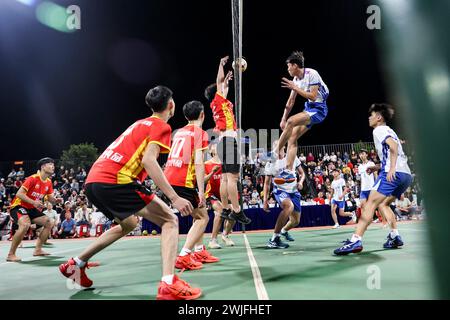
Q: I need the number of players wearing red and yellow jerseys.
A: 5